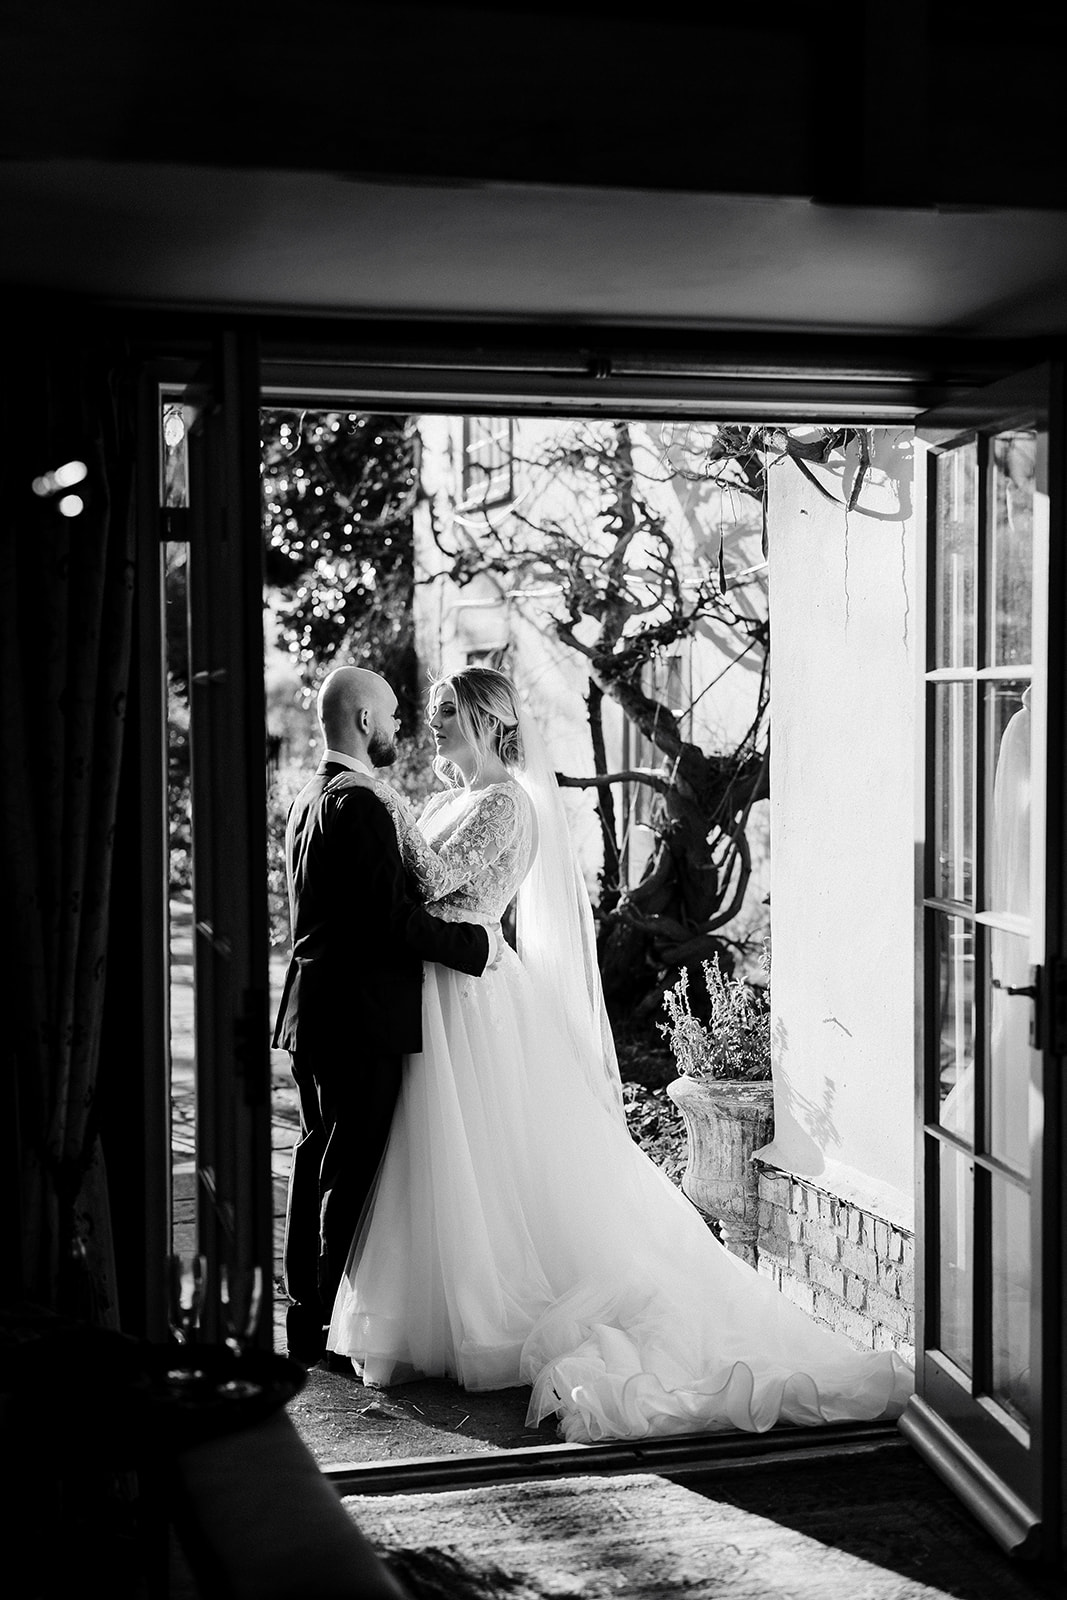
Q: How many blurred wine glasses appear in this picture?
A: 2